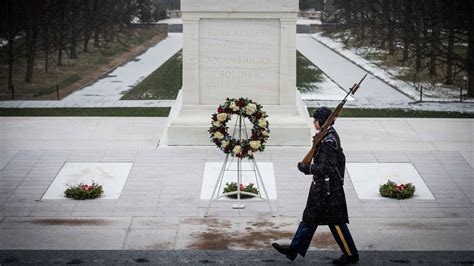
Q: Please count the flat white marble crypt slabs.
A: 3